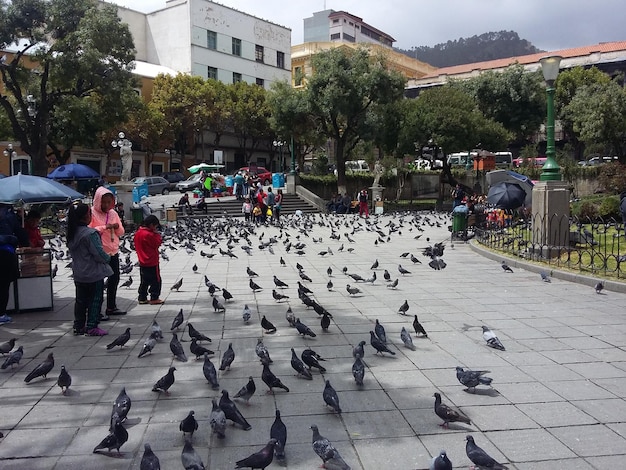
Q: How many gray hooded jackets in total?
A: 1